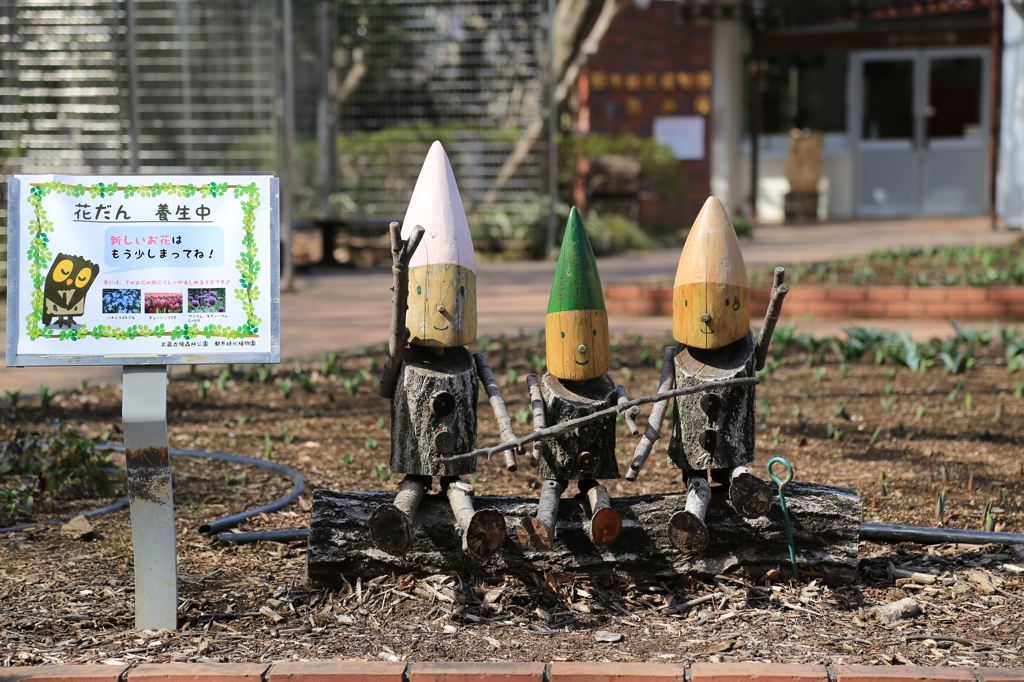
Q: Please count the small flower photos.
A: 3